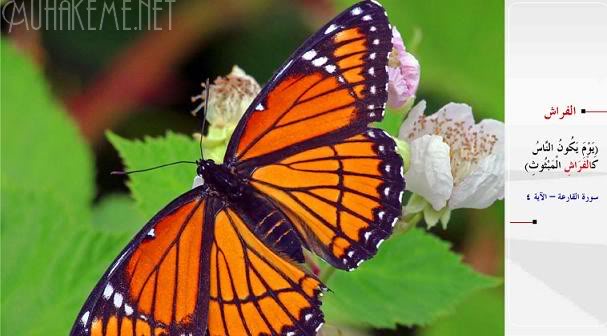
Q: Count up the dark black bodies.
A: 1